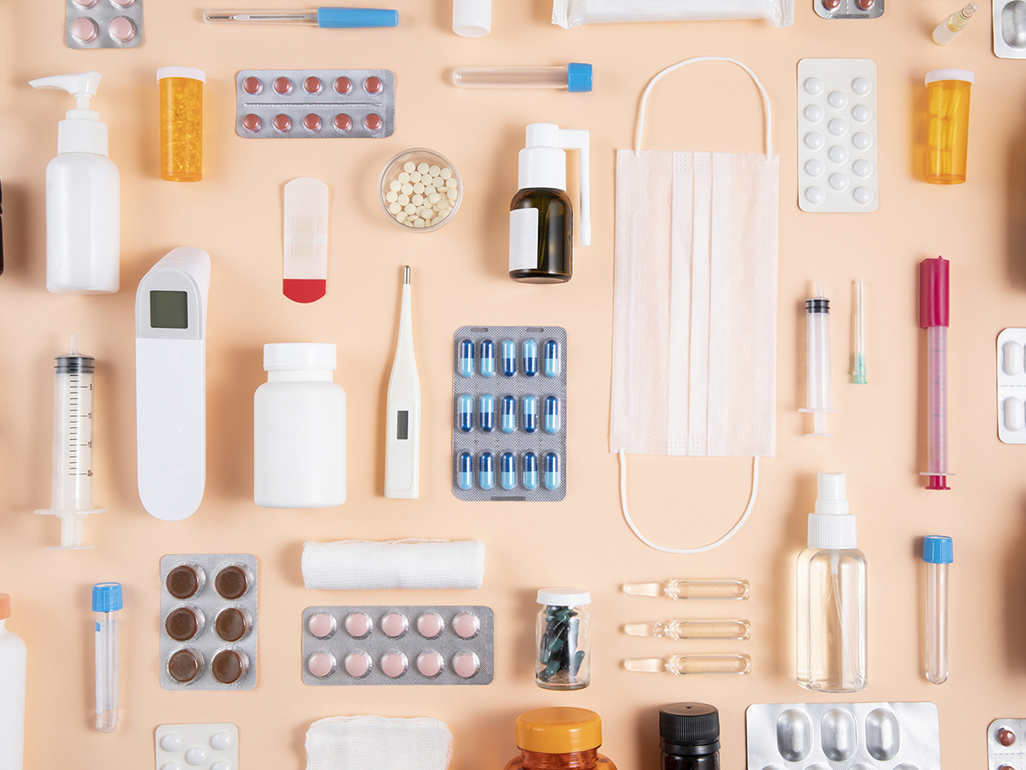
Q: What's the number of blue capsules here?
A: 15